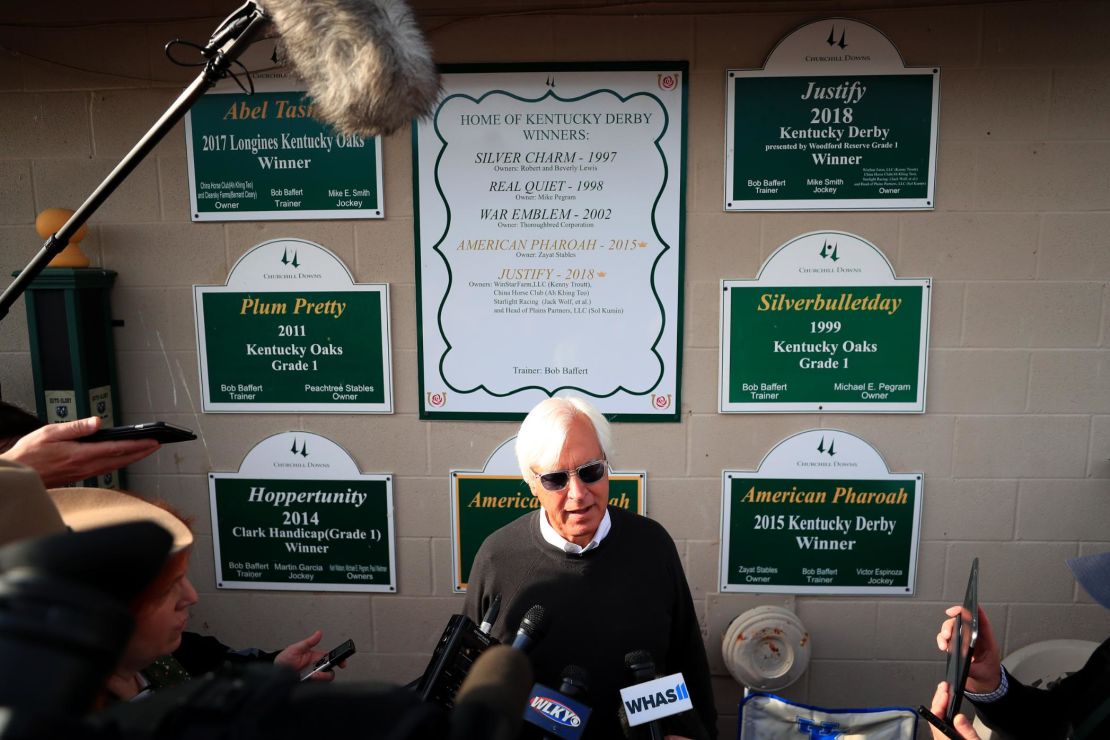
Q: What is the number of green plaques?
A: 7